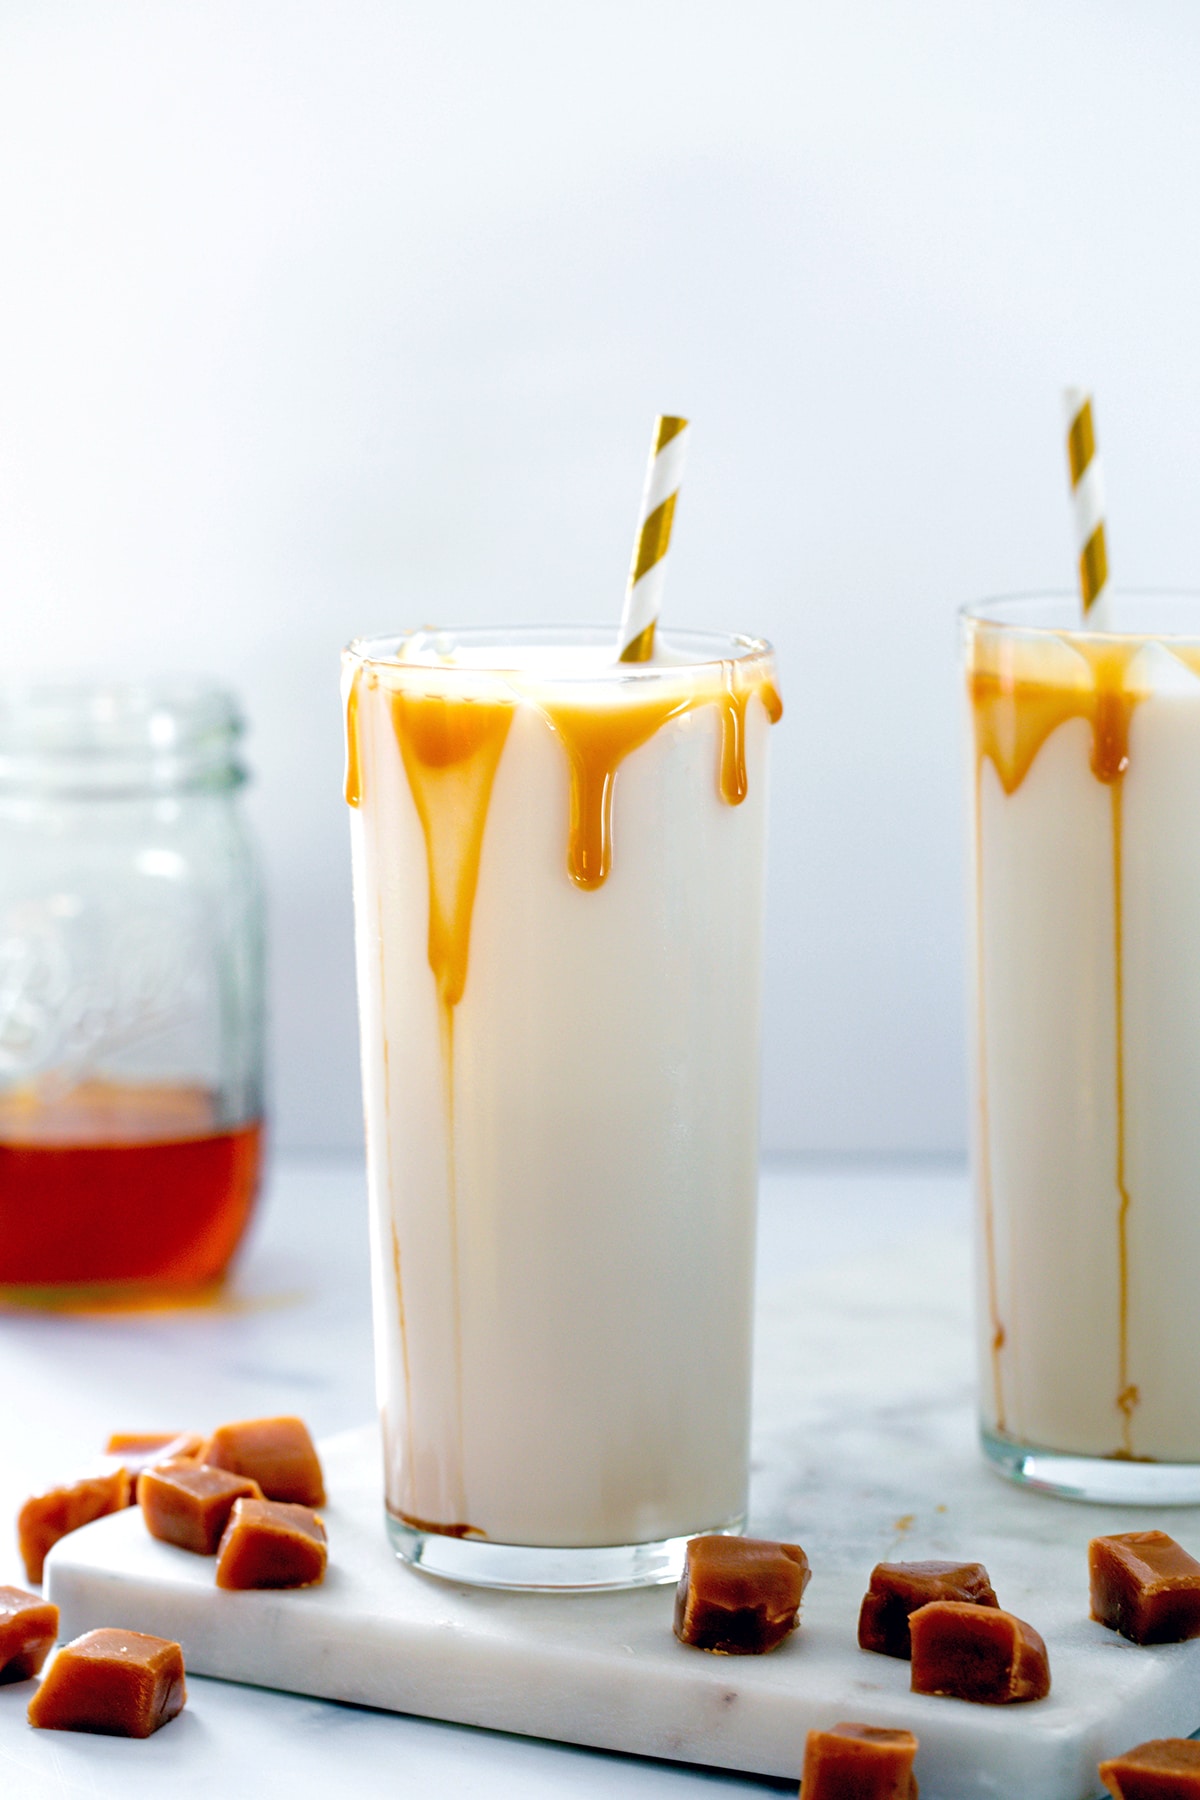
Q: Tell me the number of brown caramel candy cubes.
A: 13